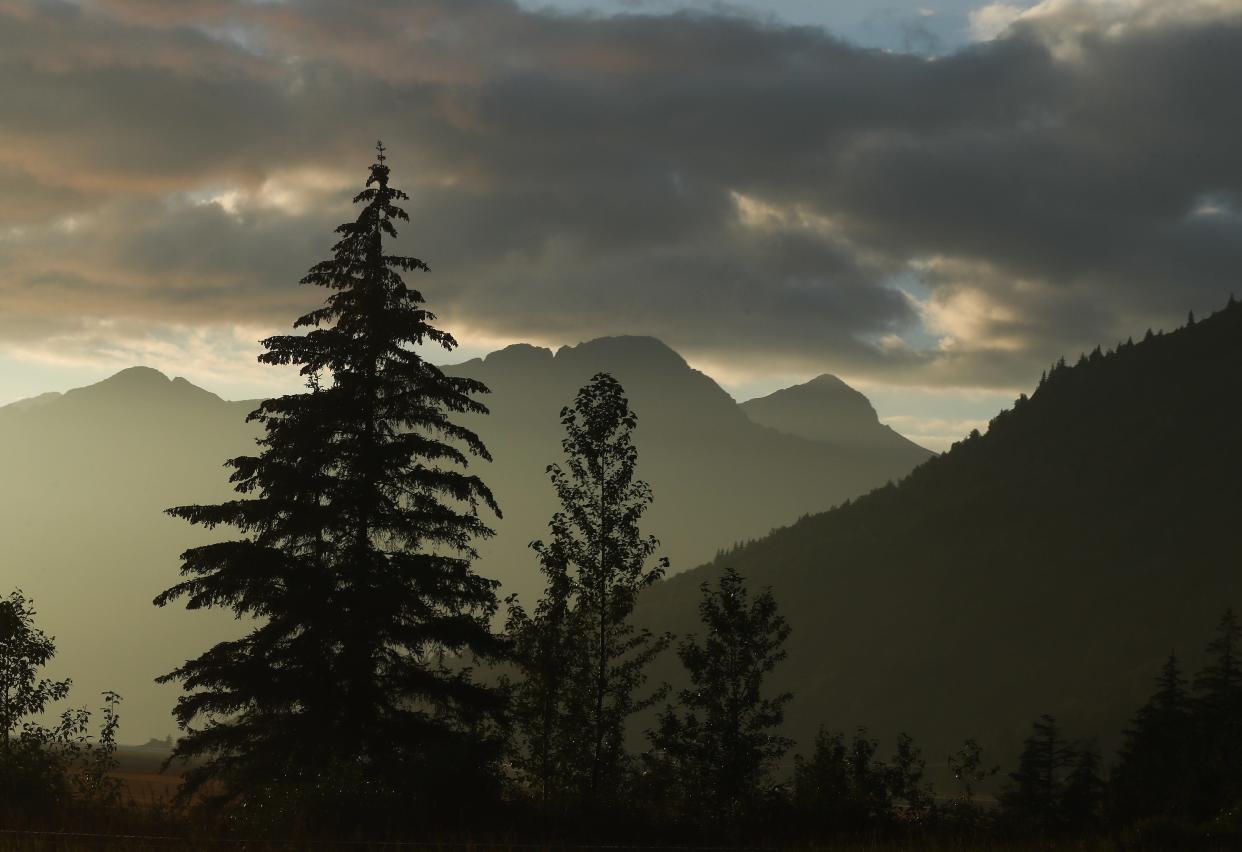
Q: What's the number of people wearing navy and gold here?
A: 0